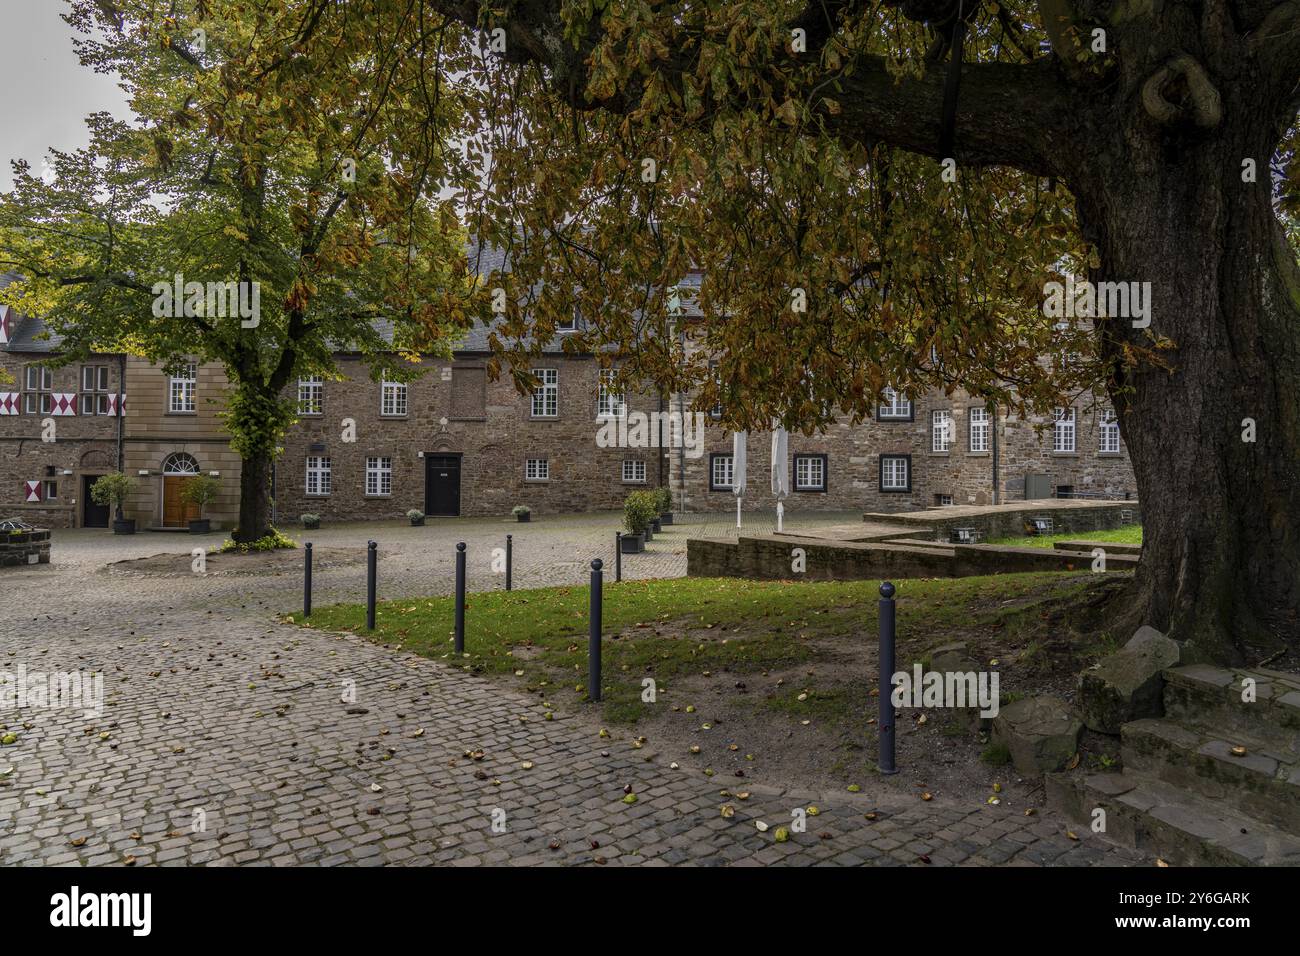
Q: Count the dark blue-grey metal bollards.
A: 7